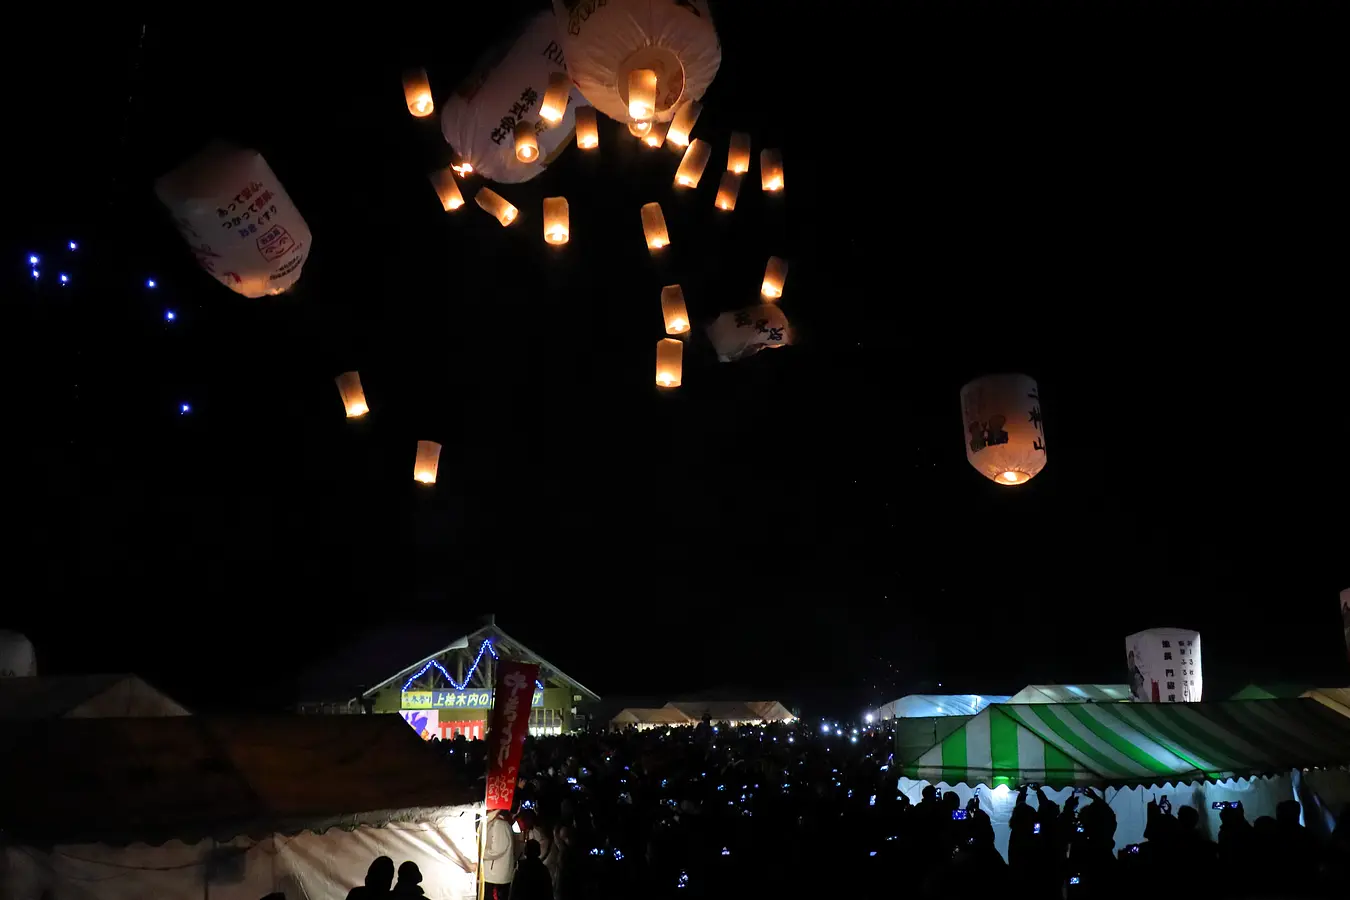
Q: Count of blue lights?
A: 7